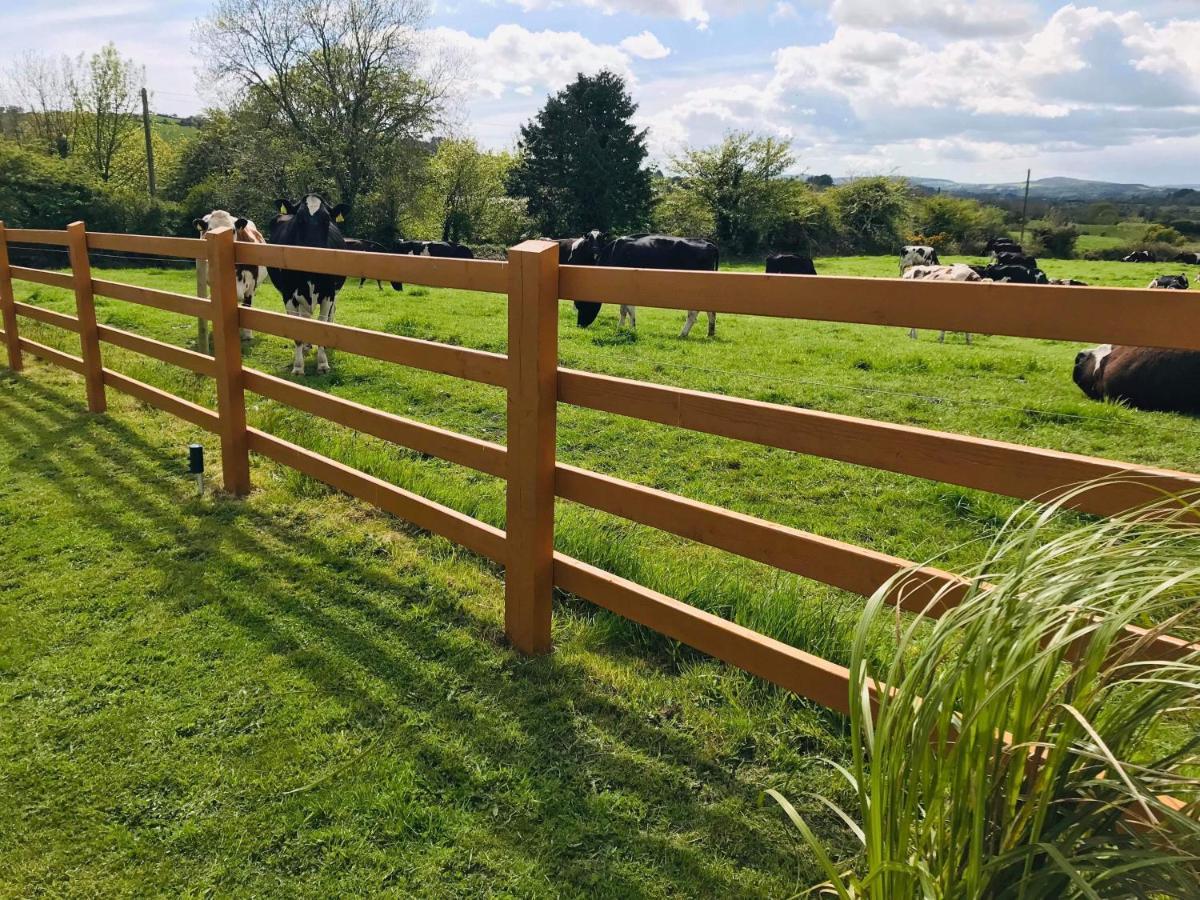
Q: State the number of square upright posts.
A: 4